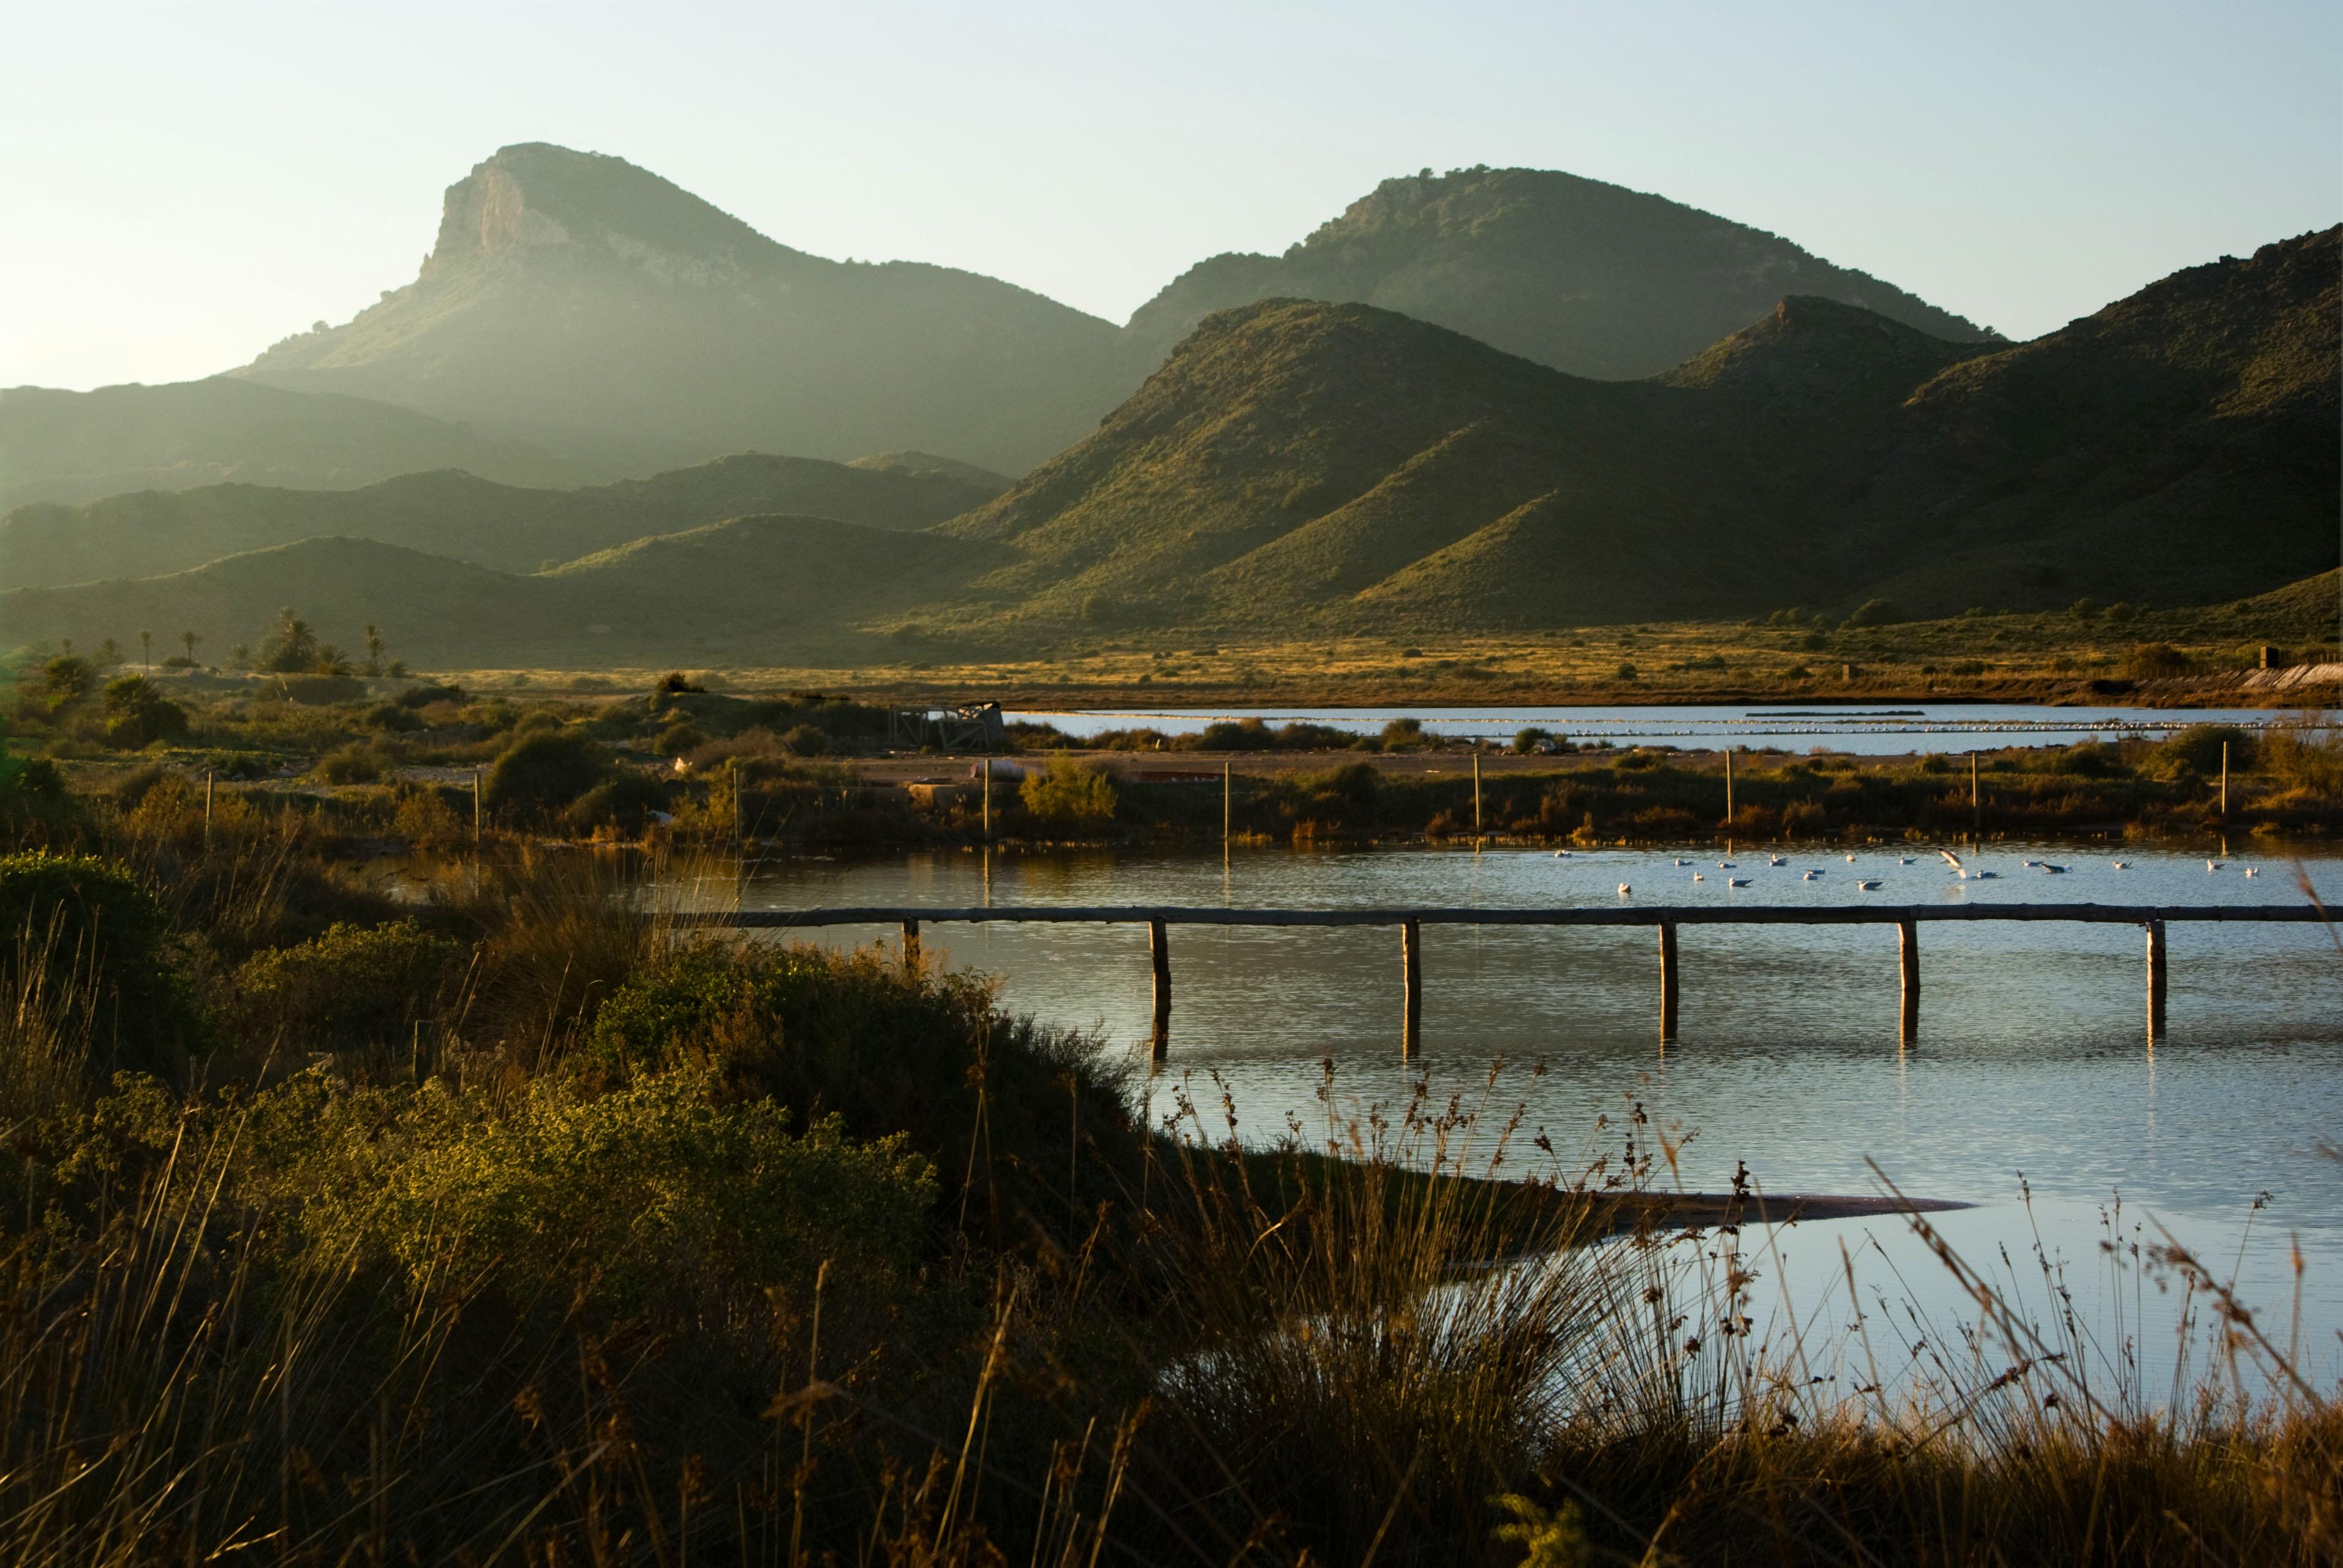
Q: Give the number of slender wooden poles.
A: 9